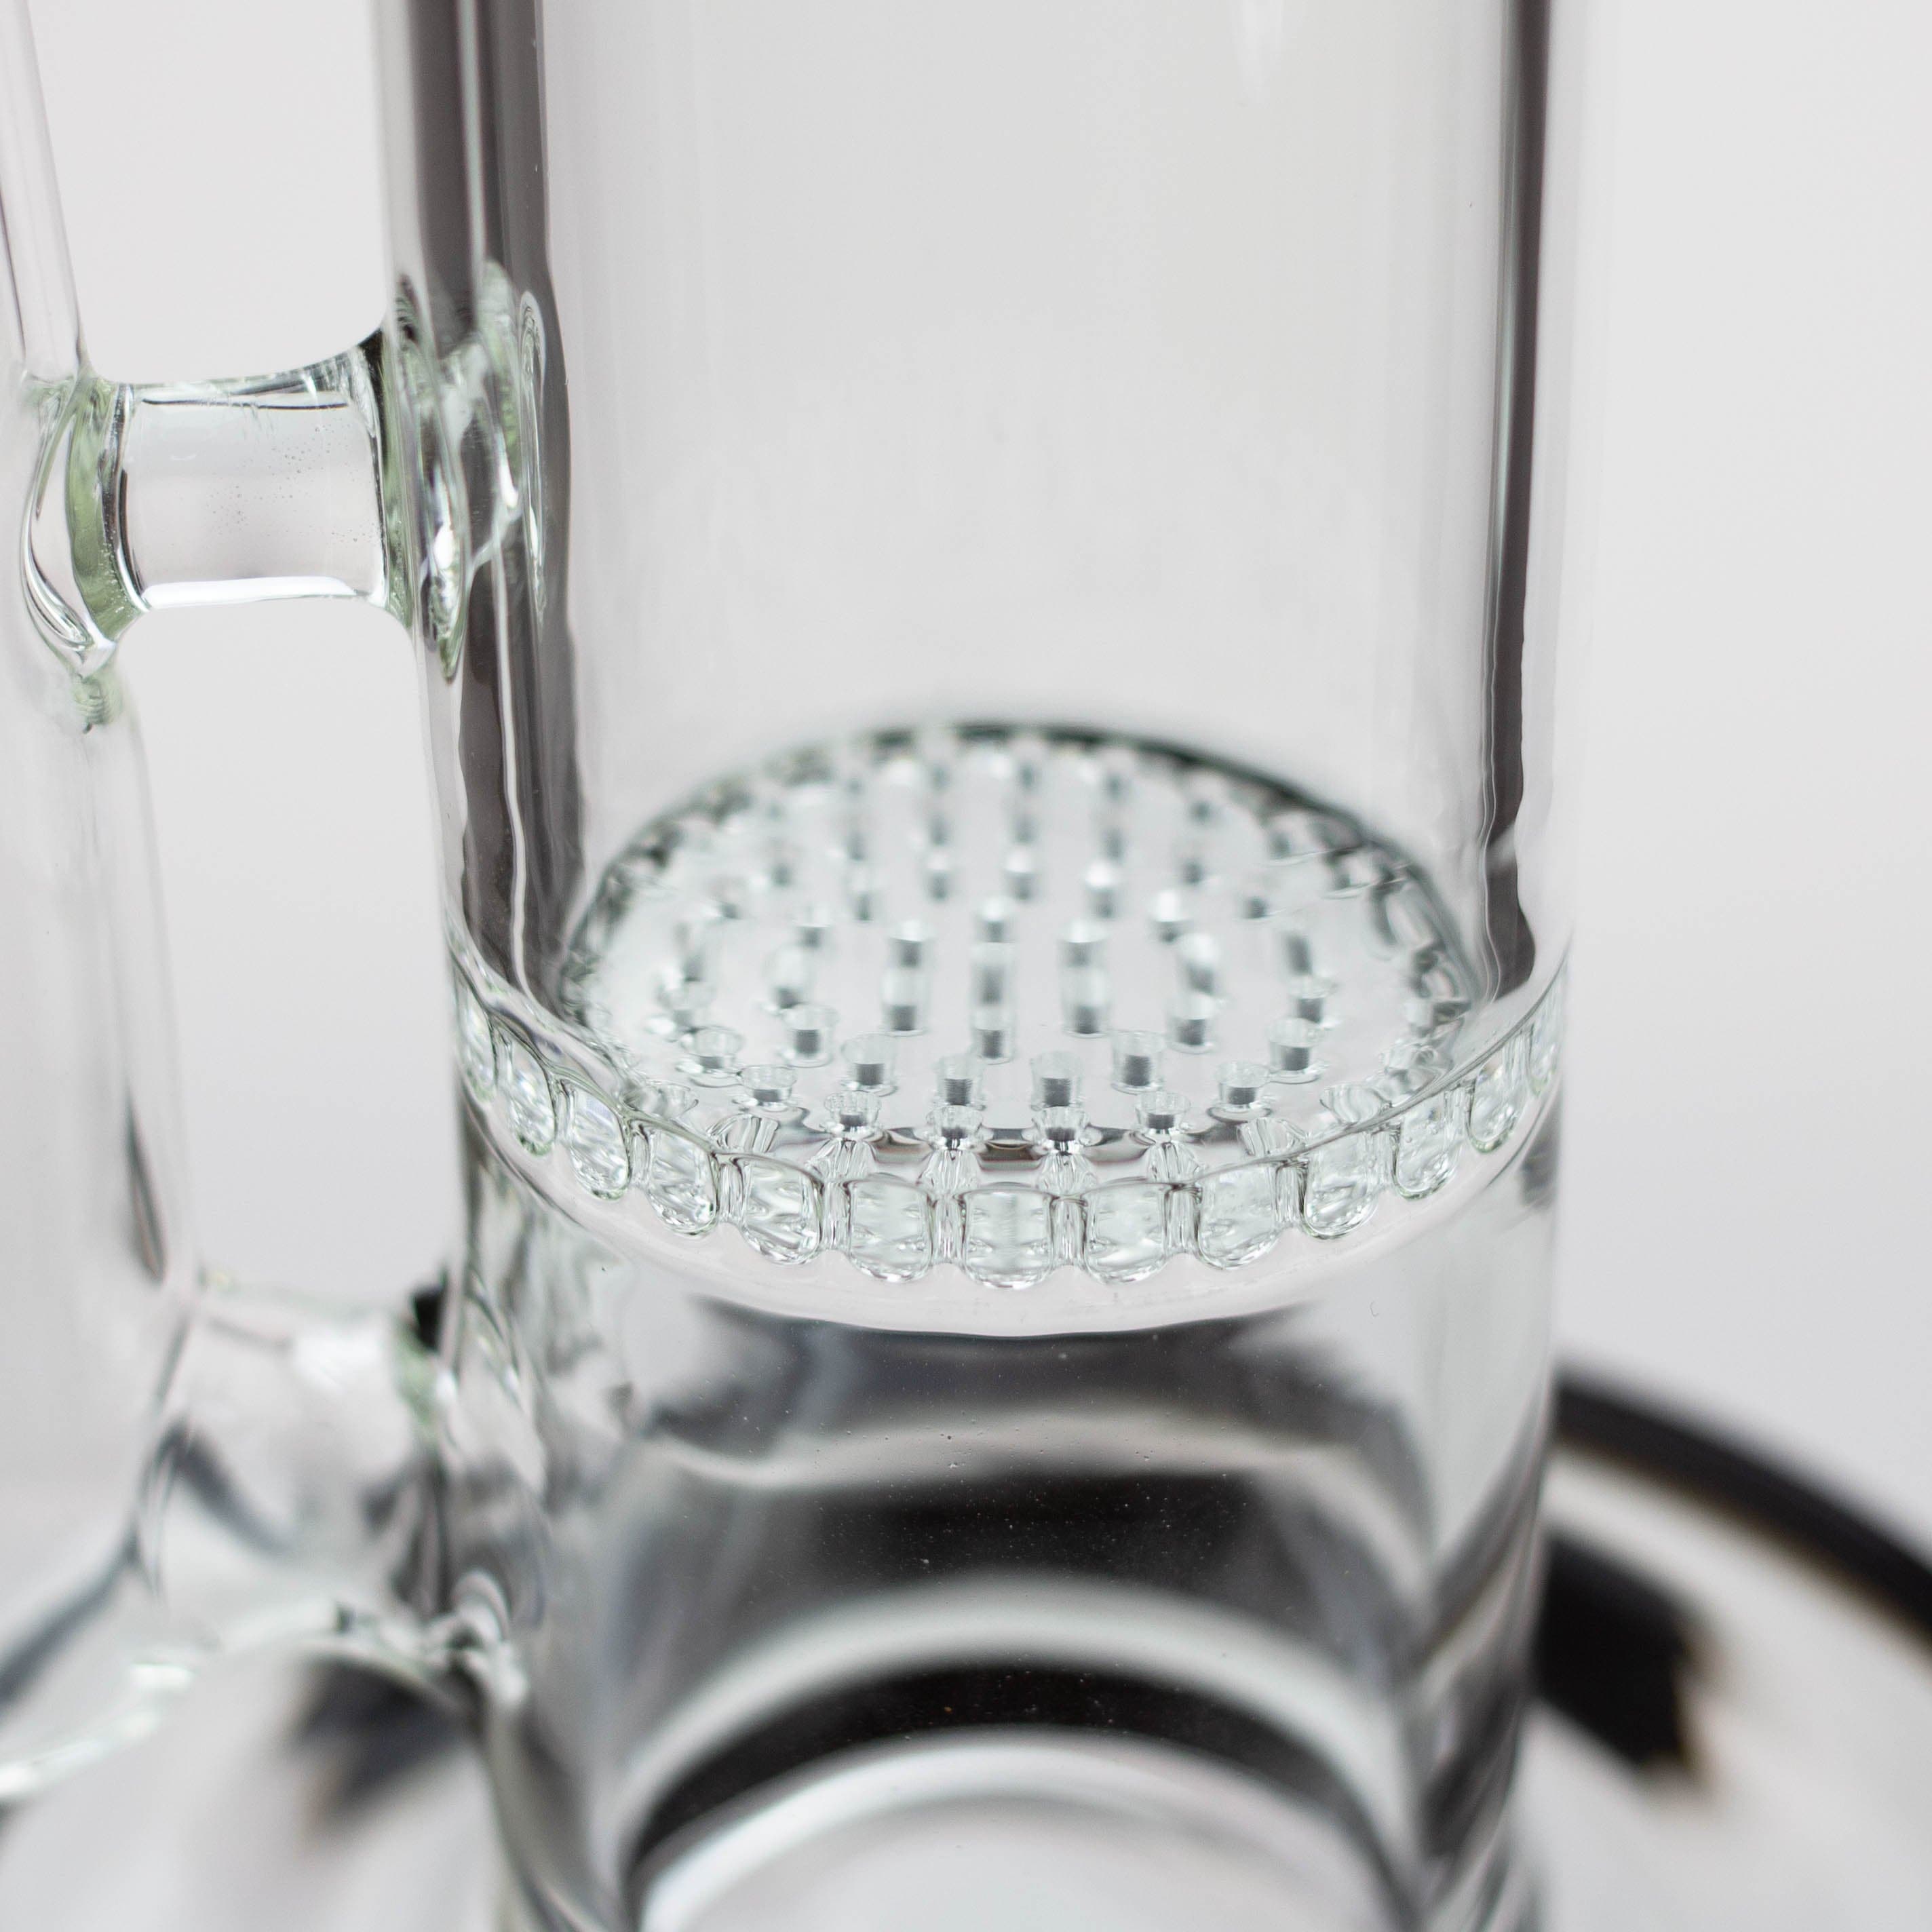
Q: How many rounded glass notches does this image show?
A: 13